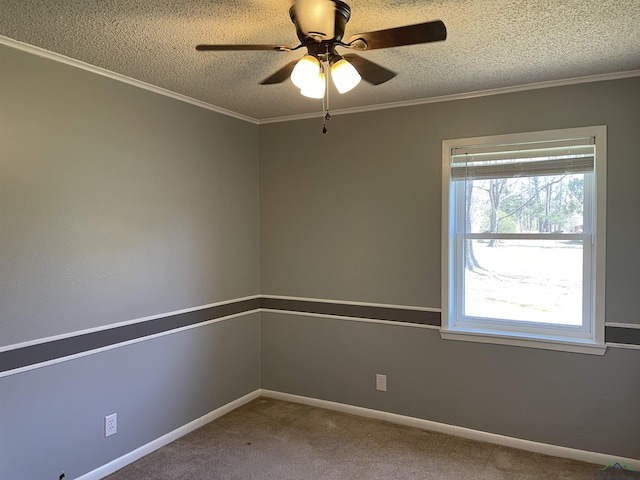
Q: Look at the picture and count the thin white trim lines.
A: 2